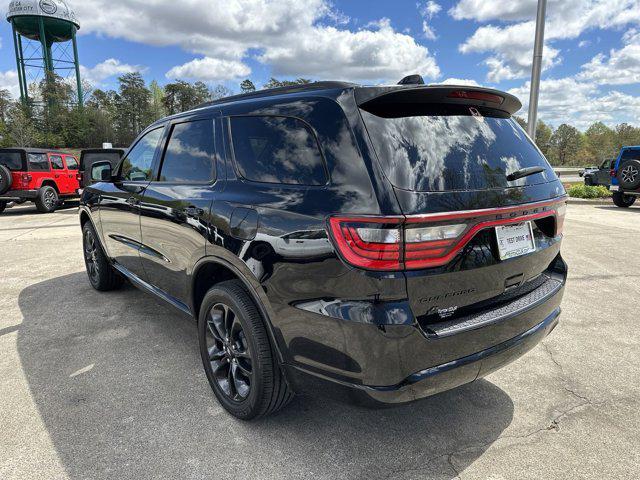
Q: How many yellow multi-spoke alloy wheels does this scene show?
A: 0